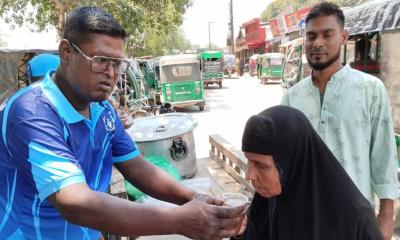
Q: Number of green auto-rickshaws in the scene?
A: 3